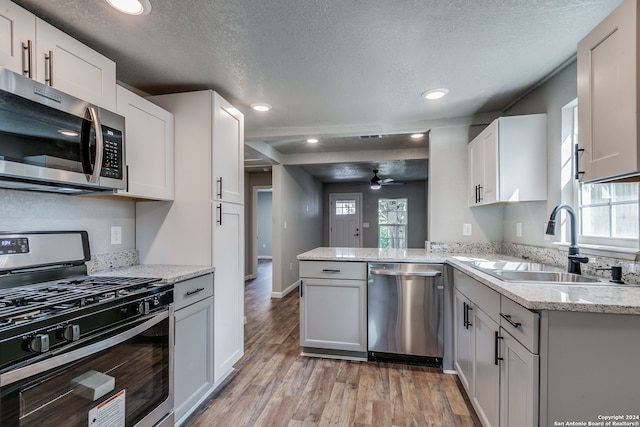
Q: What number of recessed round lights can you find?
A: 5